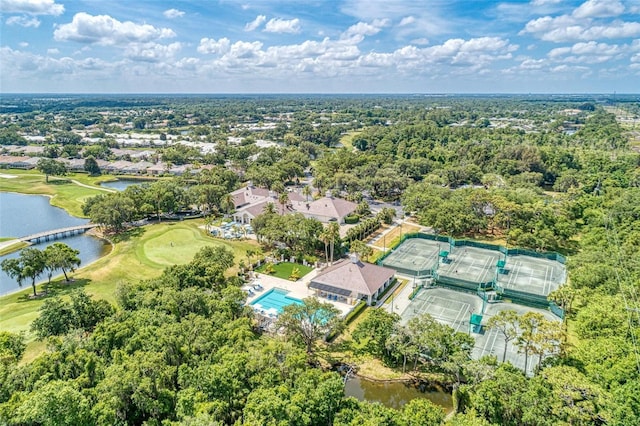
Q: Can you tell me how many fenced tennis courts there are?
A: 5